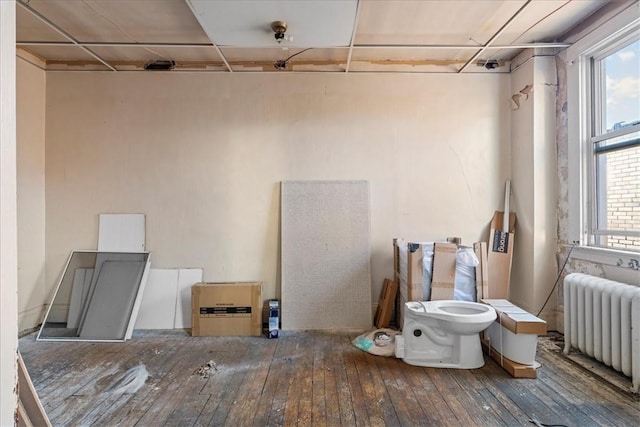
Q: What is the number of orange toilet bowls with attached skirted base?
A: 0